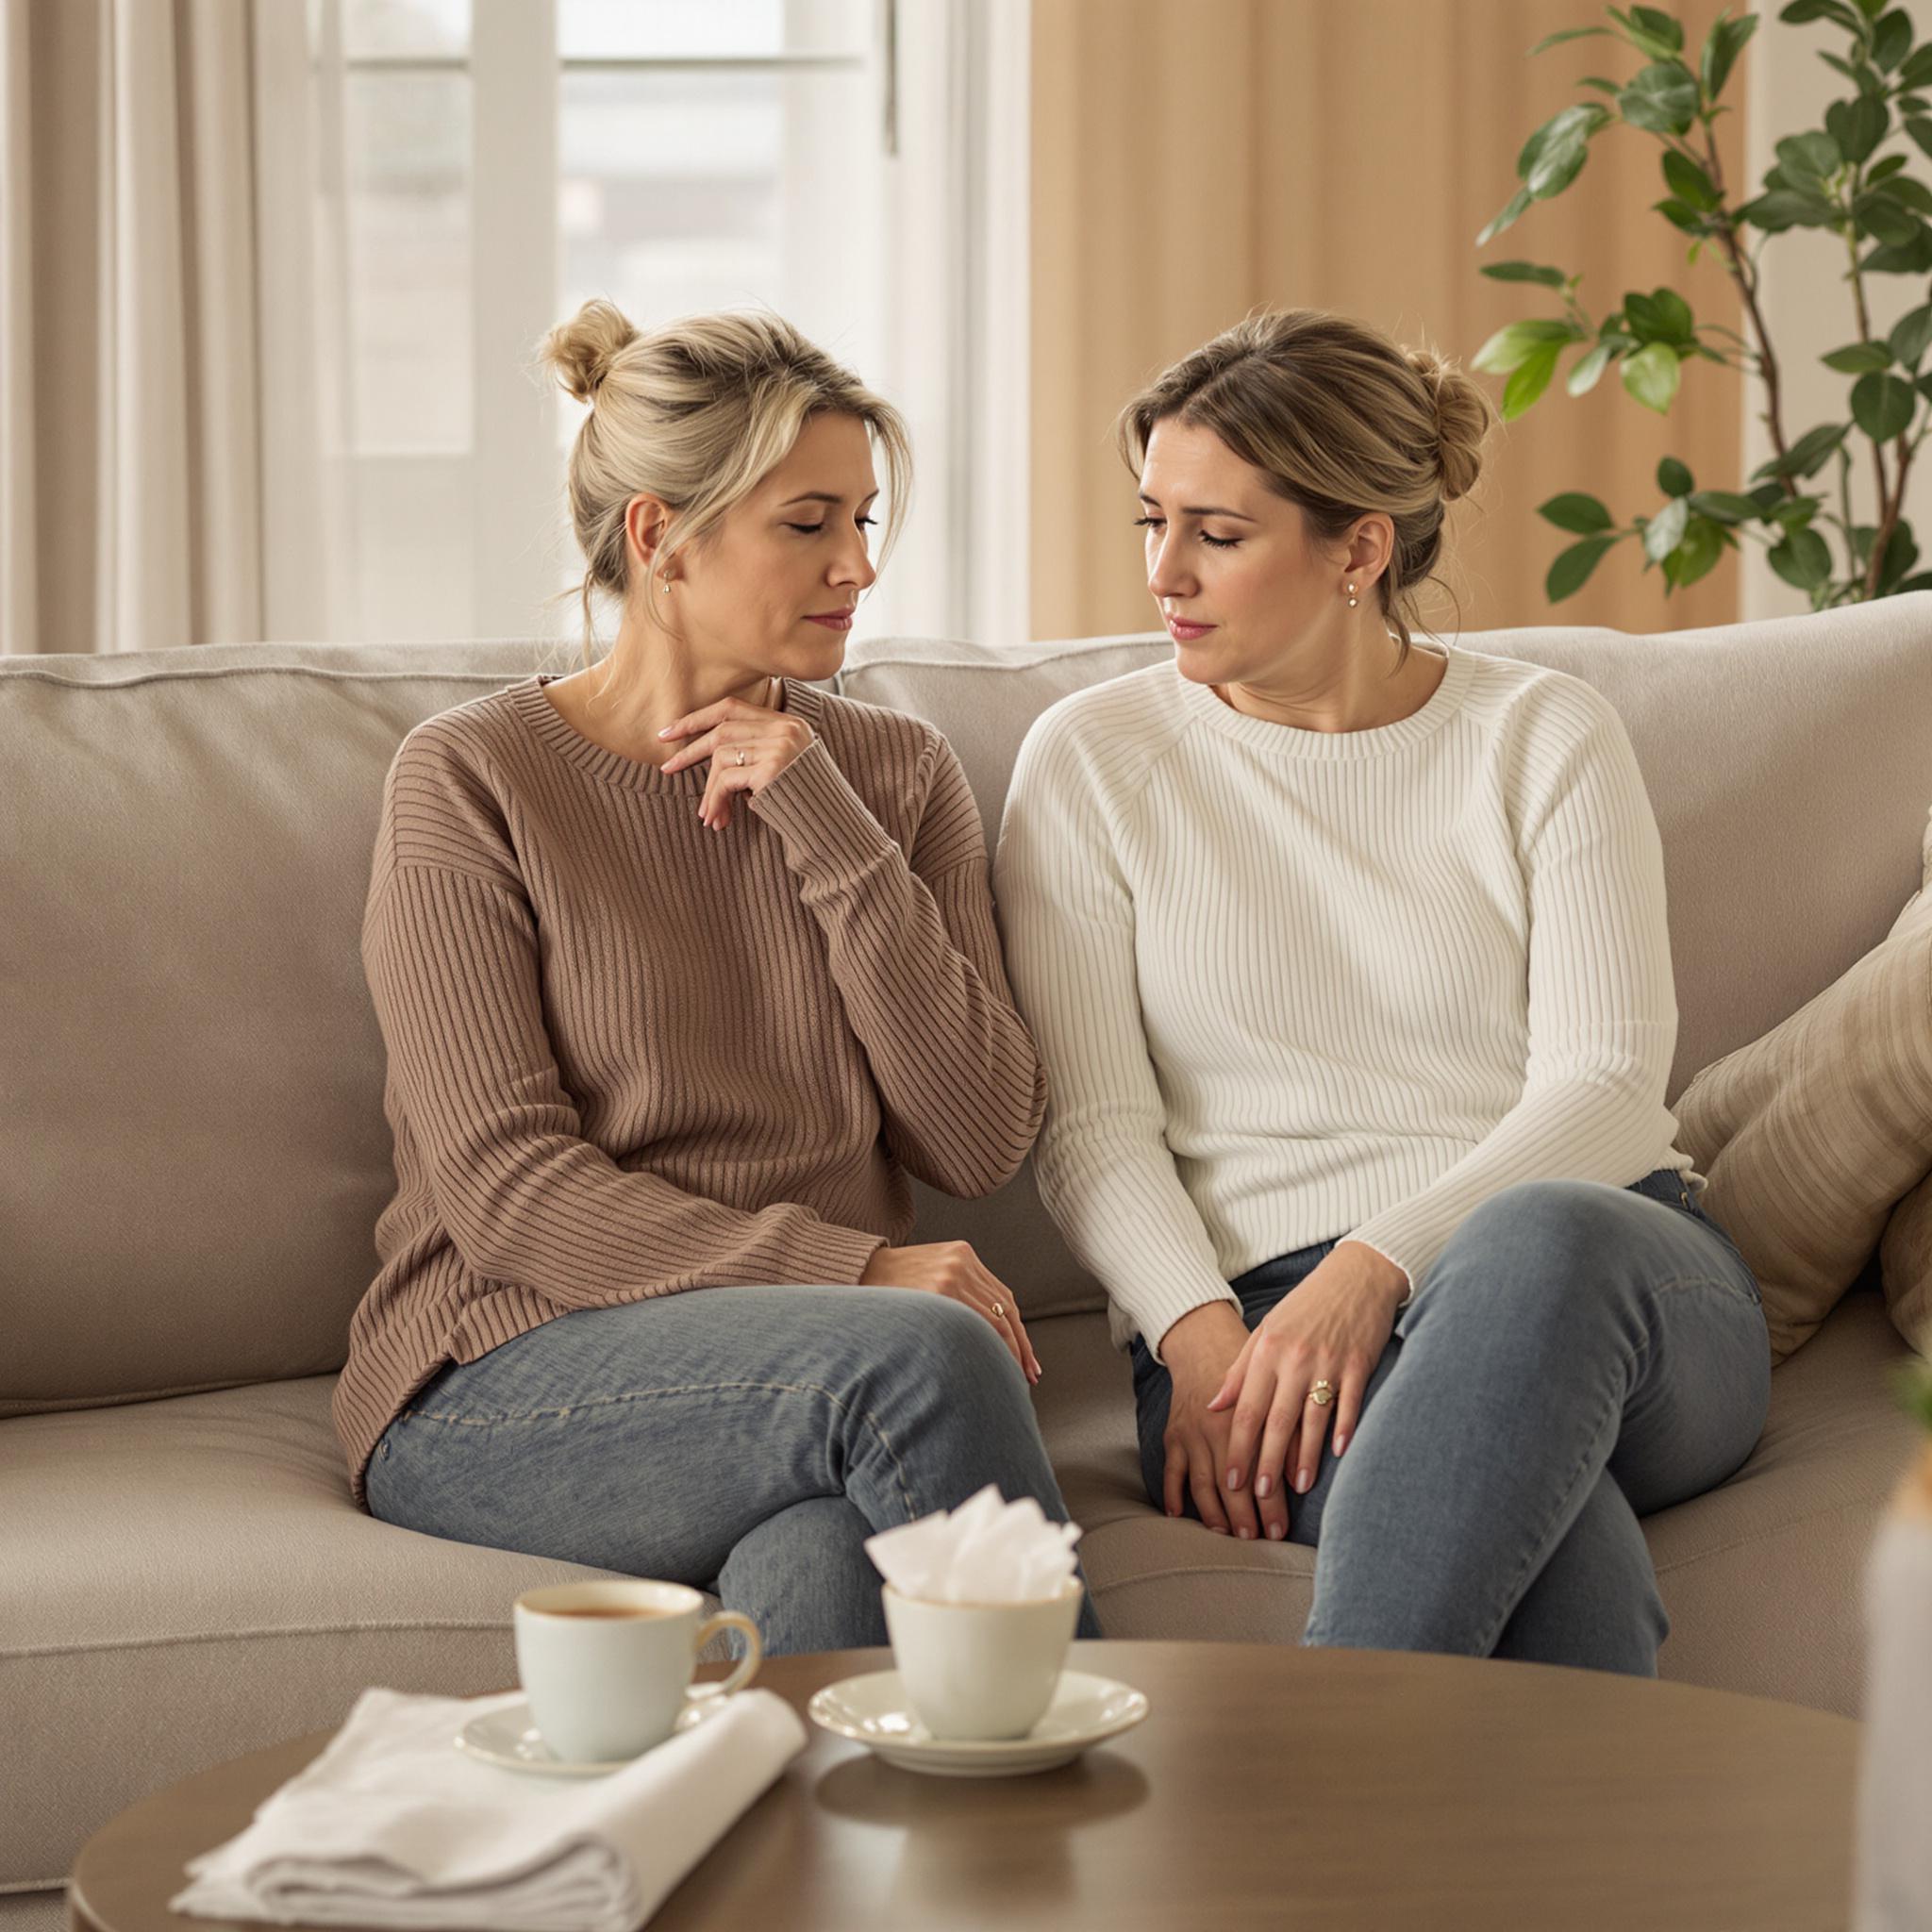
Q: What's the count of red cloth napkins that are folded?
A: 0